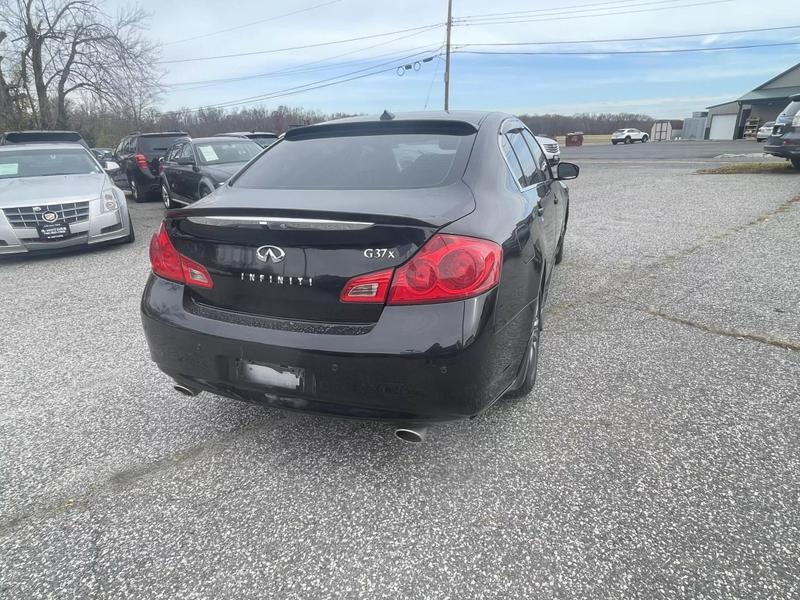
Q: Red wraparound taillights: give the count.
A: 2